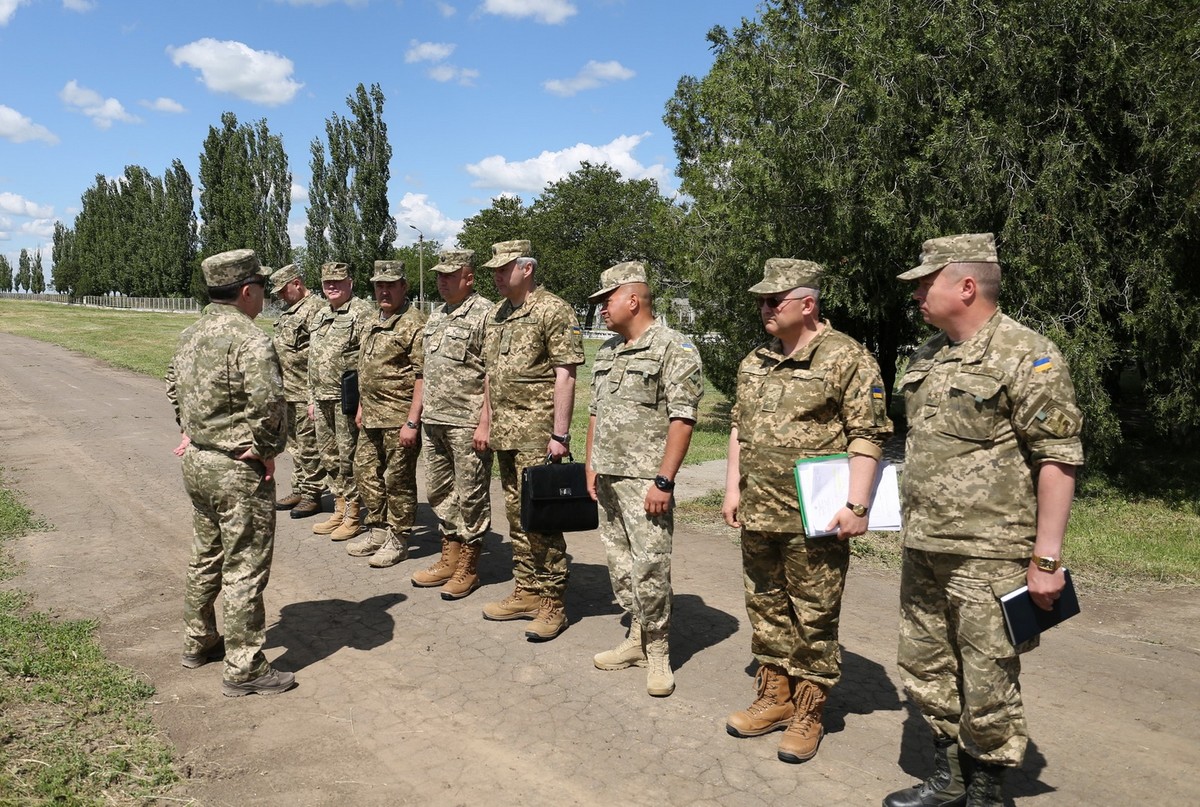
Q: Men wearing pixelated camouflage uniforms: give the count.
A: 9